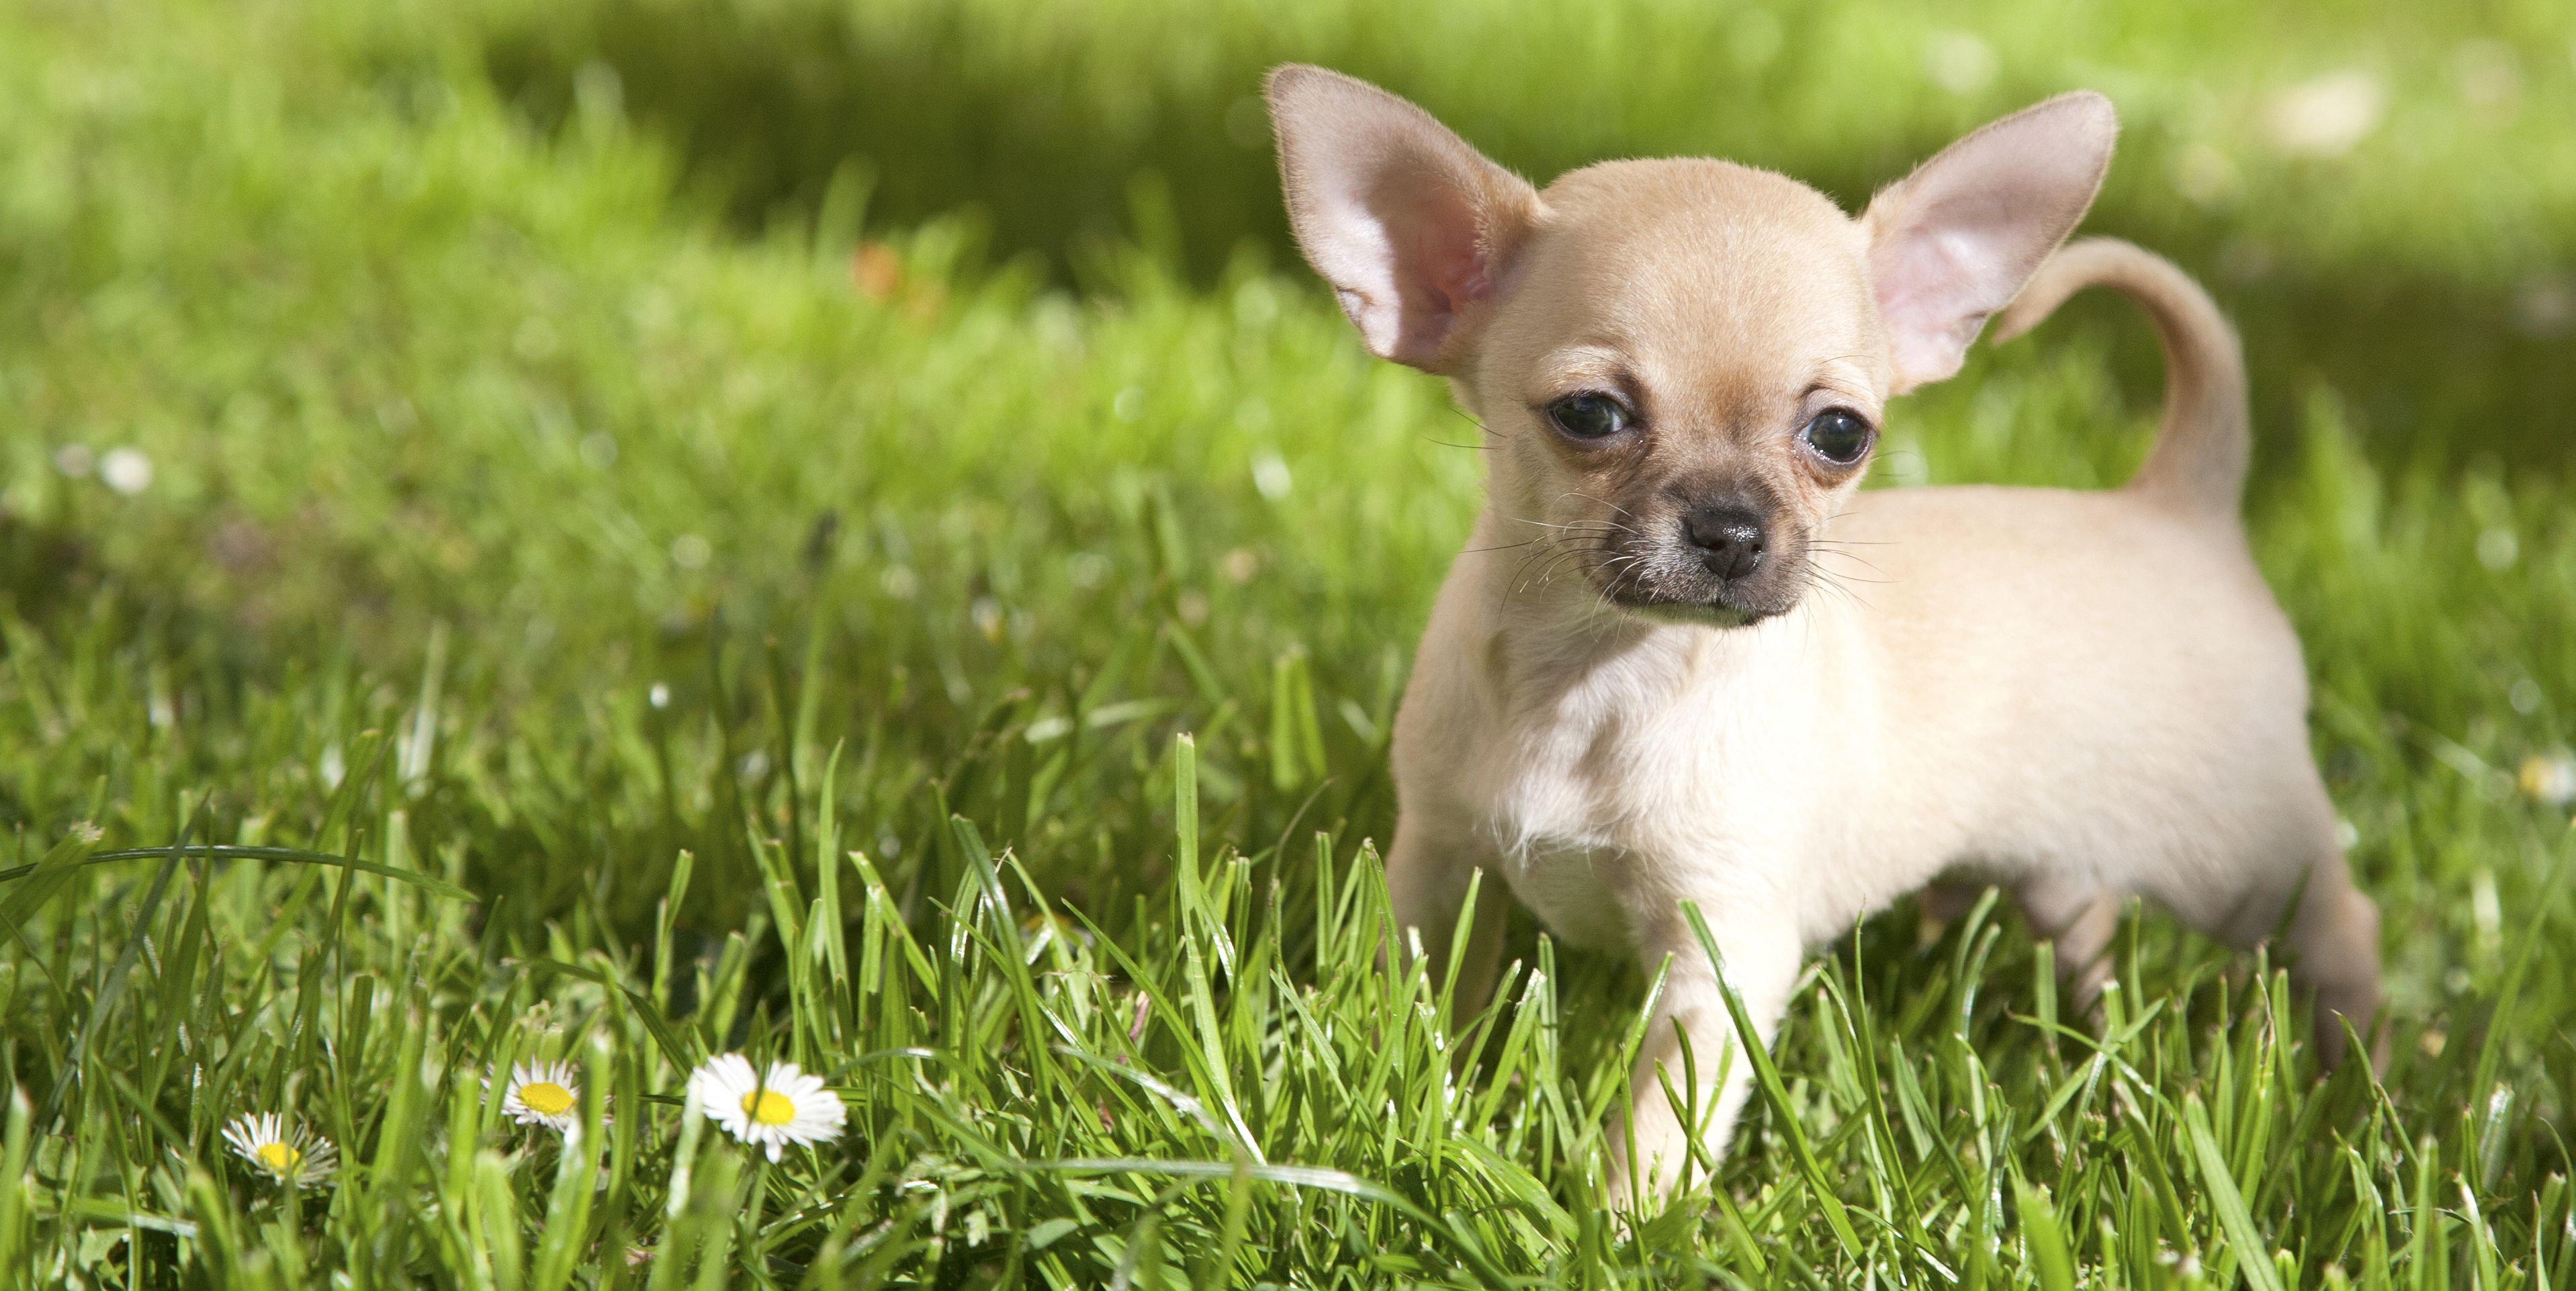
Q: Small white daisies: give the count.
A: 3